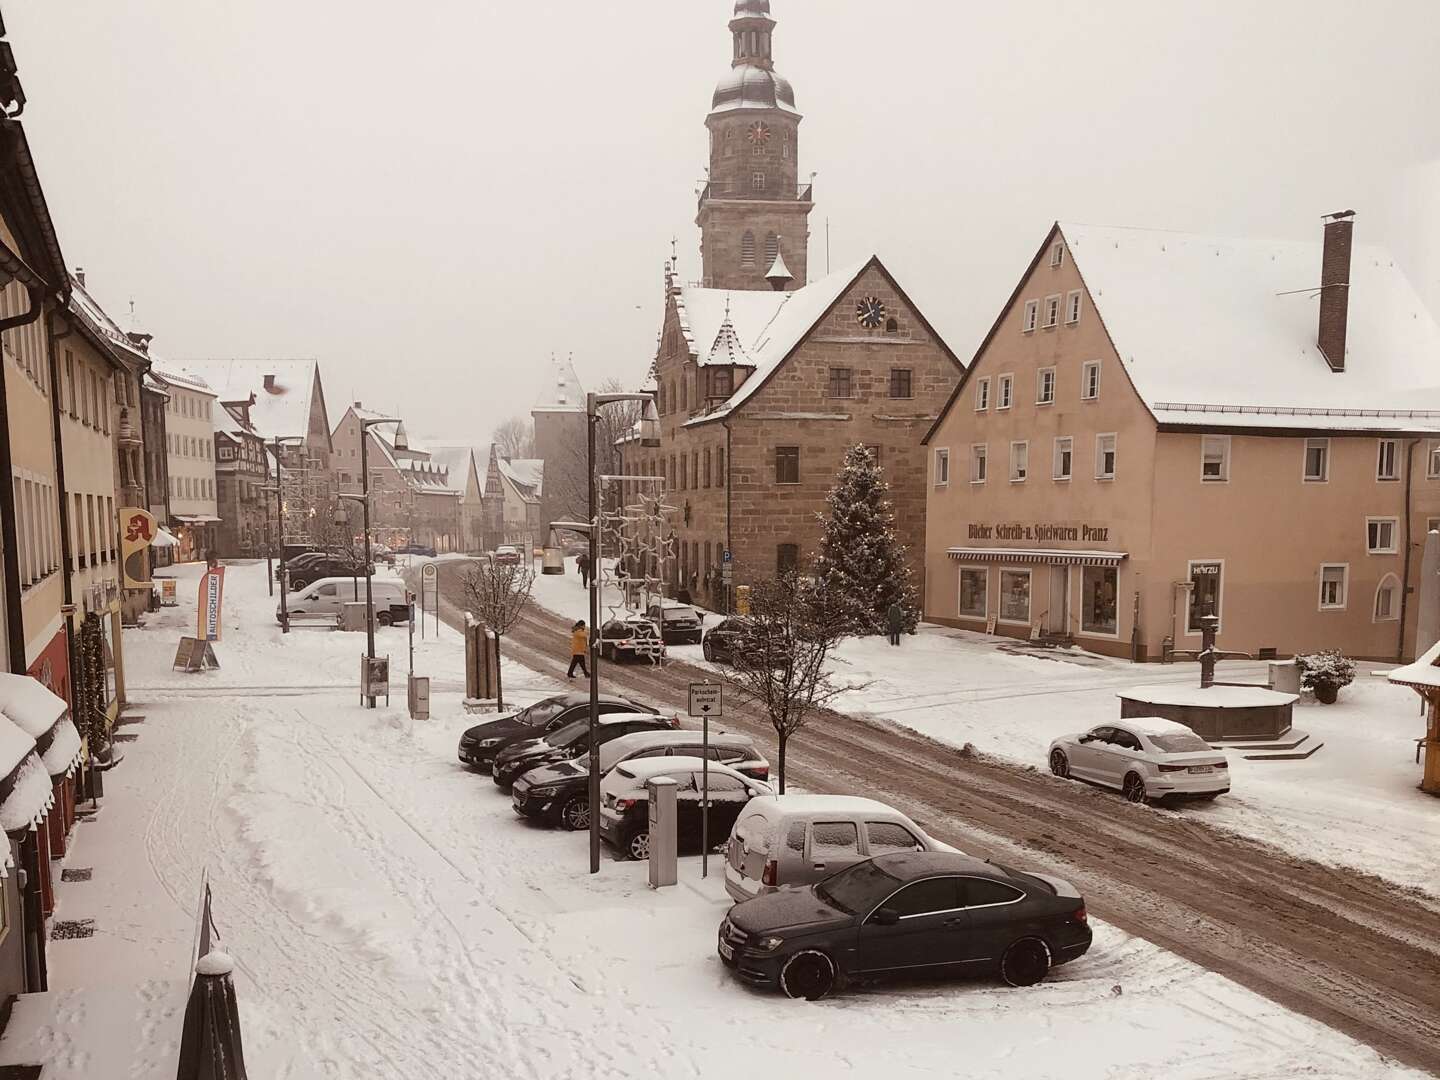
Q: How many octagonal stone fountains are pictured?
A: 1